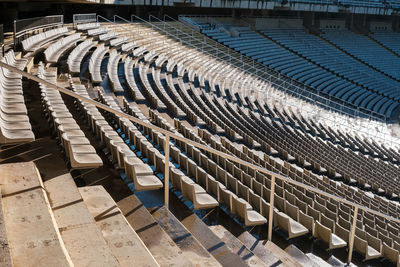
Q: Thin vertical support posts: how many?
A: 3